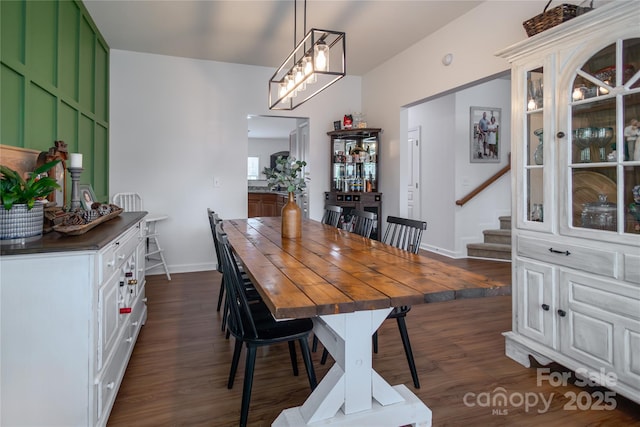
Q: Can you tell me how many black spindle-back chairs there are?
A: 6